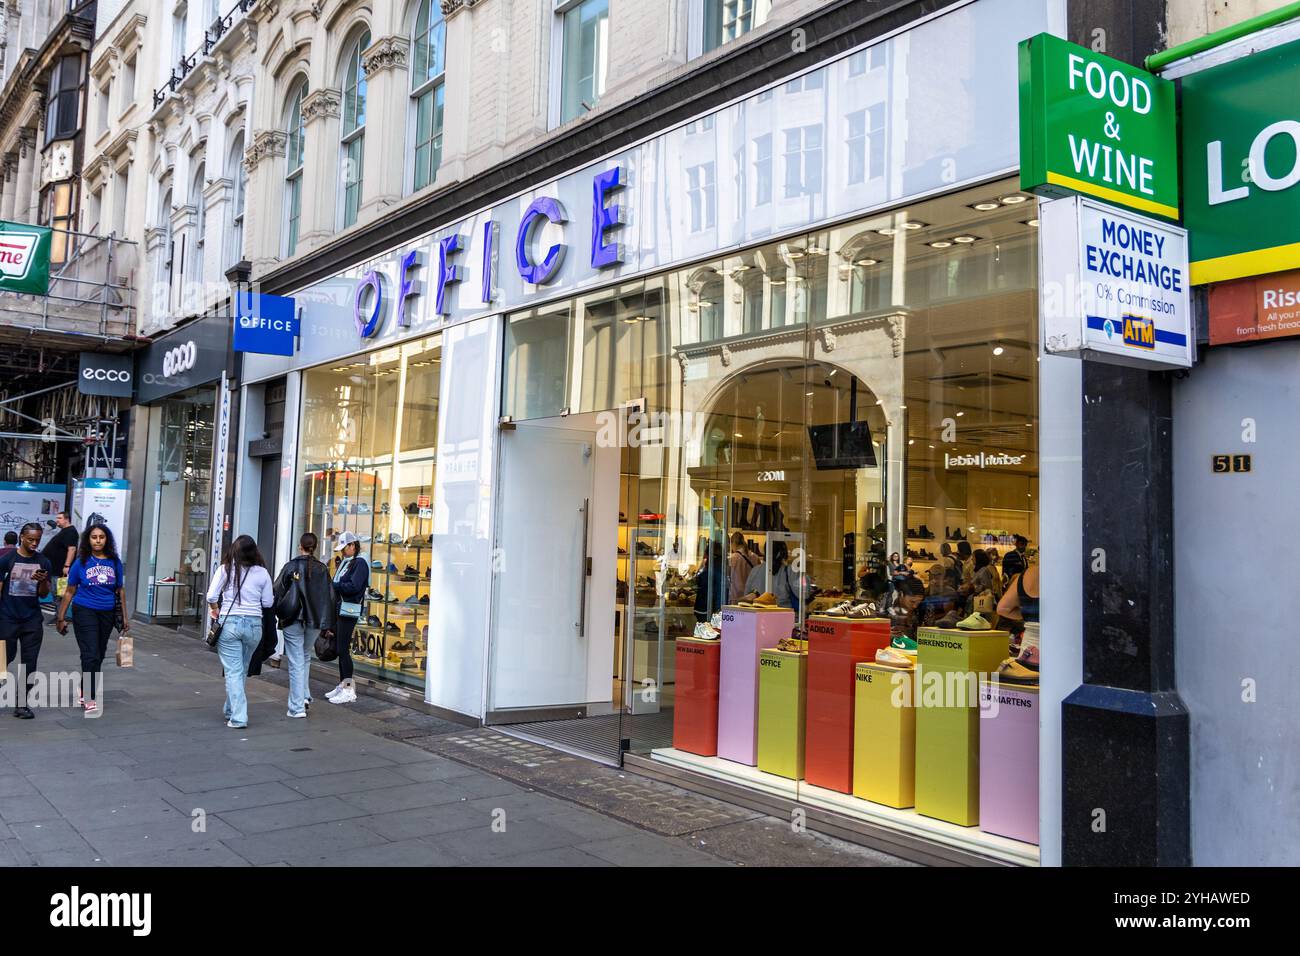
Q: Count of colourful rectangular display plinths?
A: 7